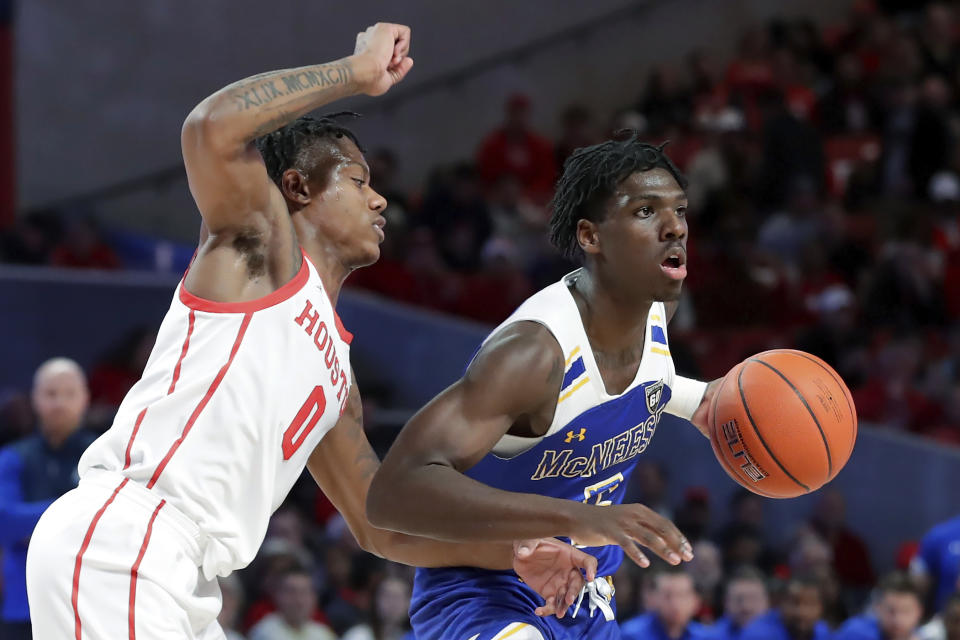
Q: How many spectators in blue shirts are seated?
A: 4